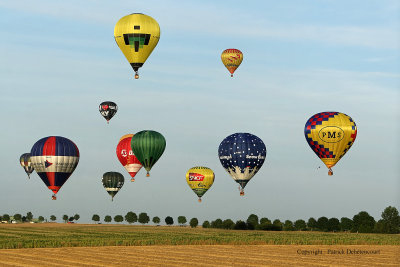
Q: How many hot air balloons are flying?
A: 11